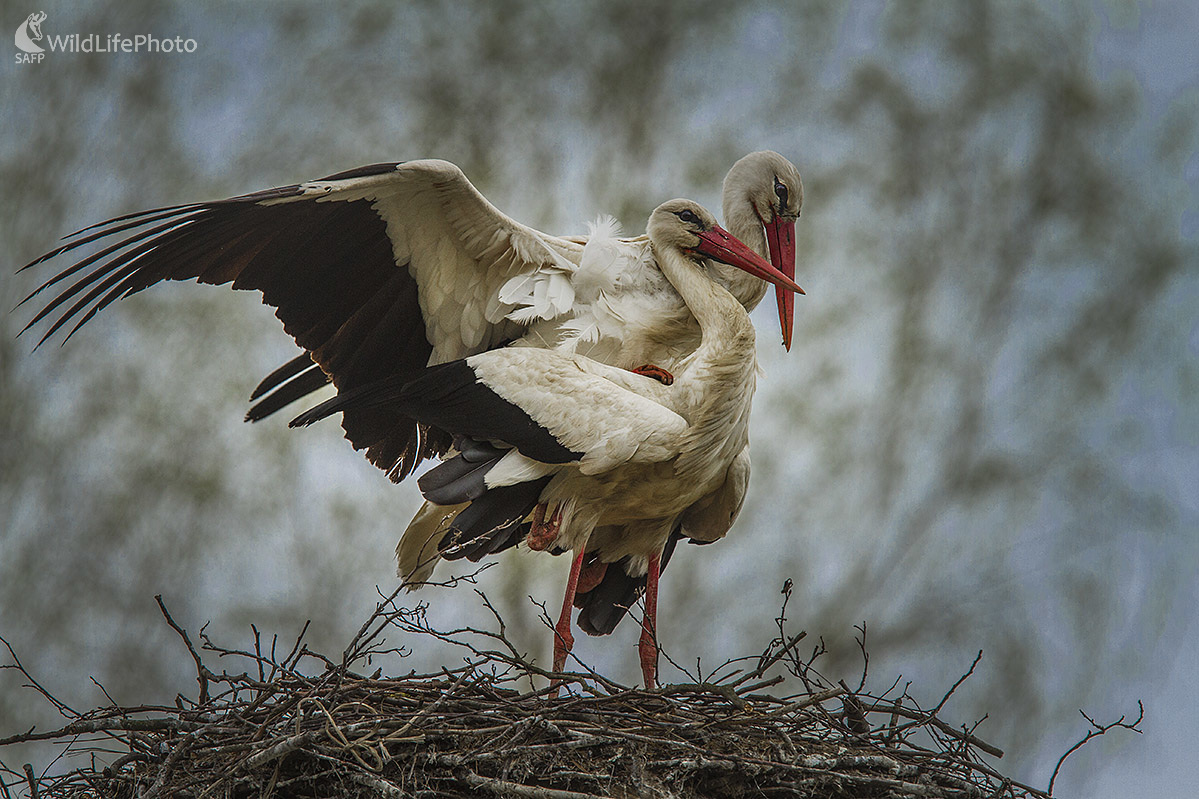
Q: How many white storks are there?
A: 2